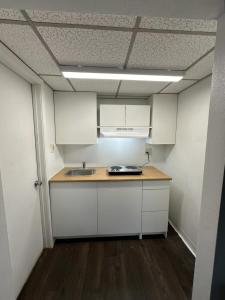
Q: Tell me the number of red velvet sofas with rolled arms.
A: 0